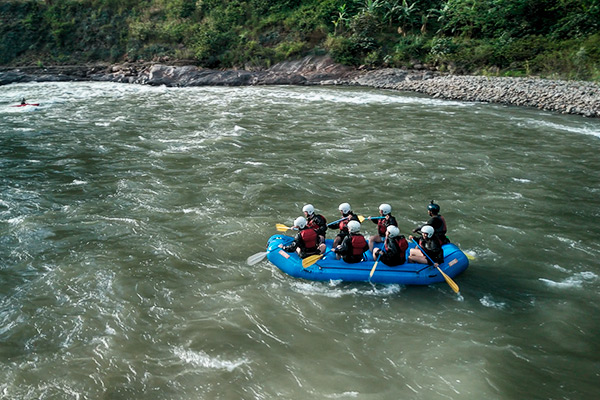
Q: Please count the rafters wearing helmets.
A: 8